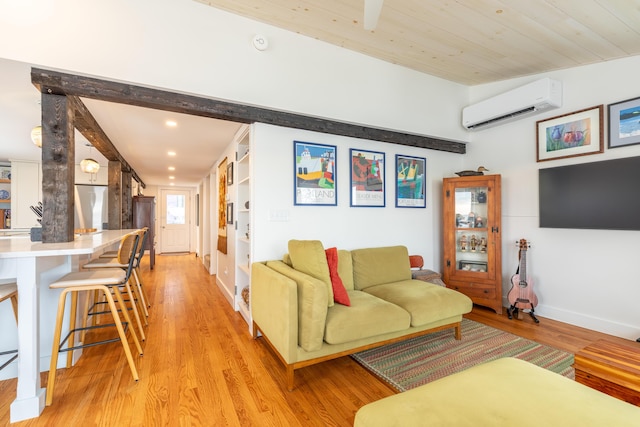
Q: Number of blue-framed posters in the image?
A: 3